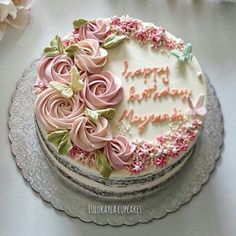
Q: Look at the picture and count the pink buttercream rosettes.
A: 7